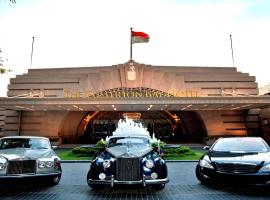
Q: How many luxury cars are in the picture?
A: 3